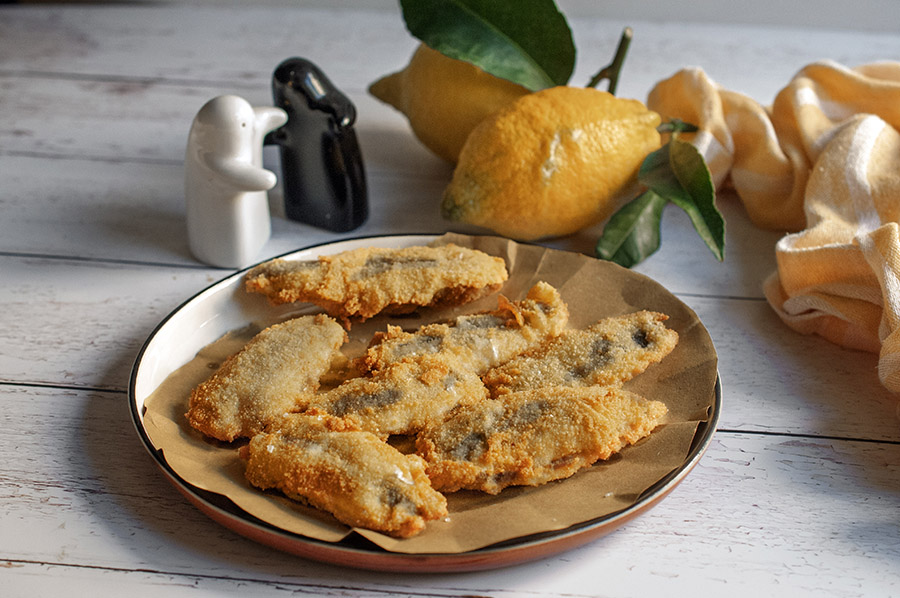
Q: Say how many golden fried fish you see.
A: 7